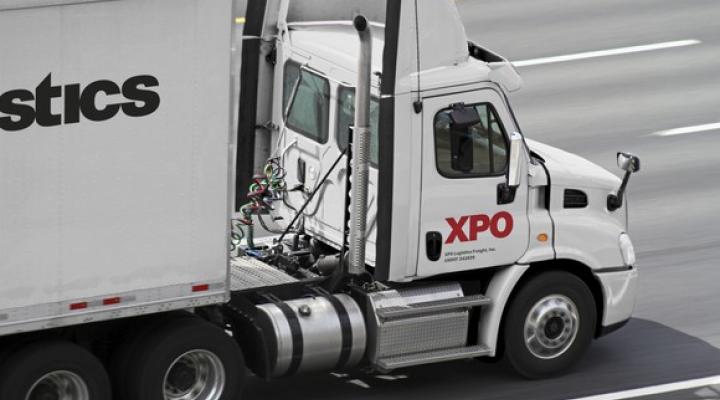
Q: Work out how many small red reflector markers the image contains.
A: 3